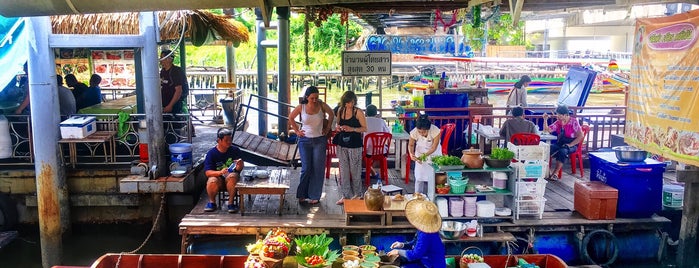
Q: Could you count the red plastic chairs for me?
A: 5